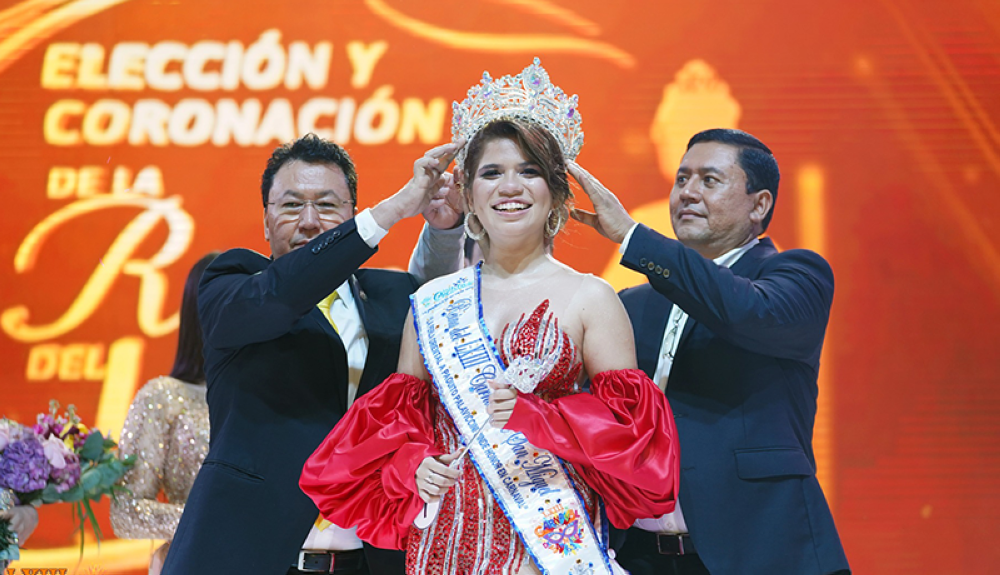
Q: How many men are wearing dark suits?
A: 2